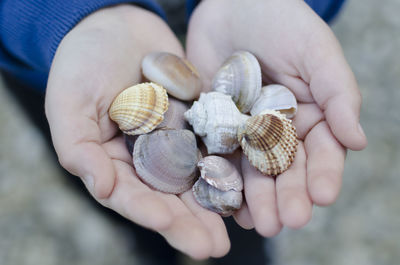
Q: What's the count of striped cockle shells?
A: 2